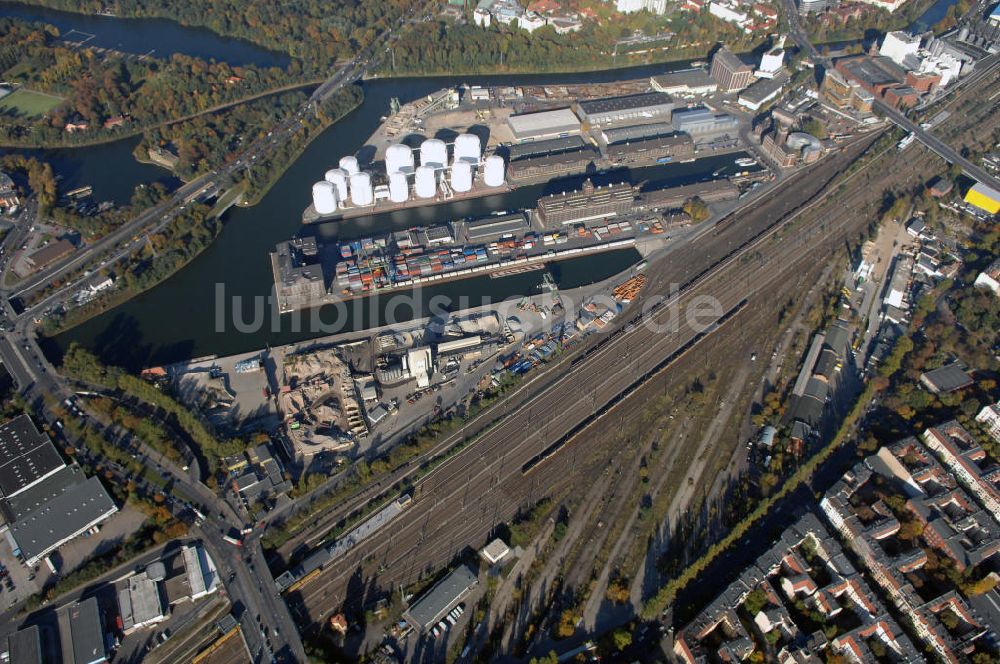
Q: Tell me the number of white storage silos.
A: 11